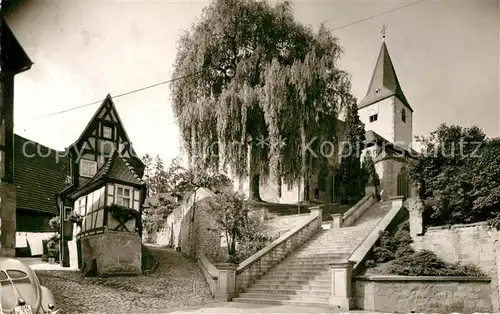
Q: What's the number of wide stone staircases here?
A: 1